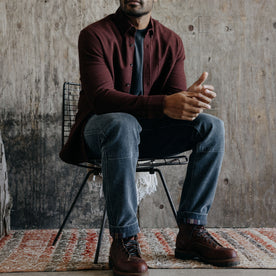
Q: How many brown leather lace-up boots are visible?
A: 2